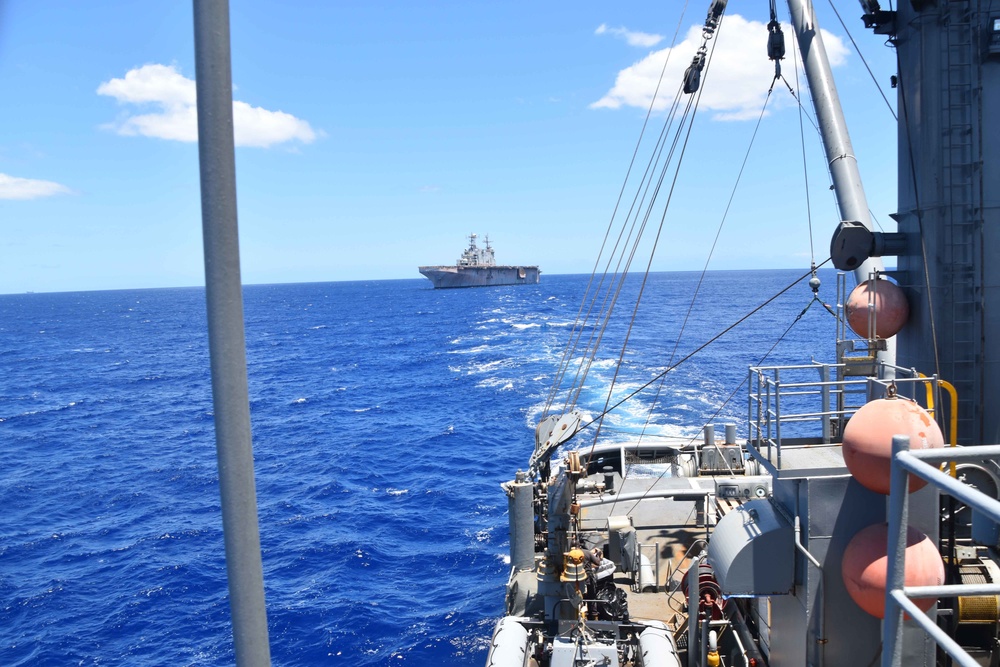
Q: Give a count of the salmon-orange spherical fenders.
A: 3